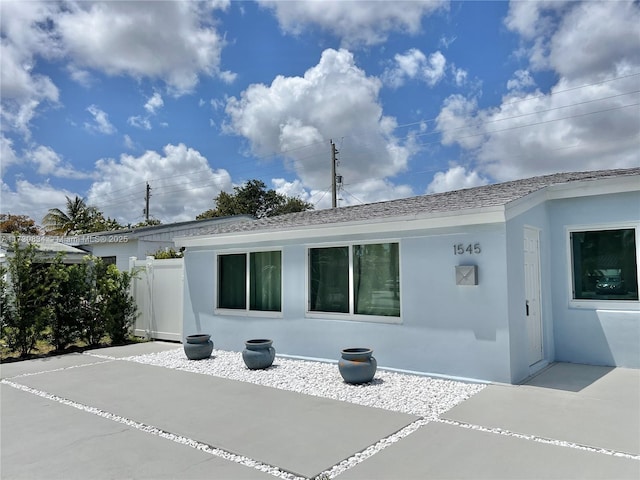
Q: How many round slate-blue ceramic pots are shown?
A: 3